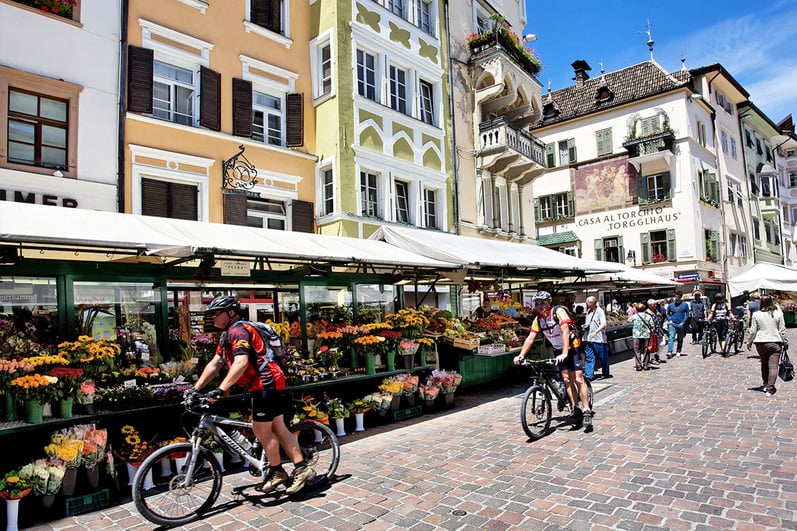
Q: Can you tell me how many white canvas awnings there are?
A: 4